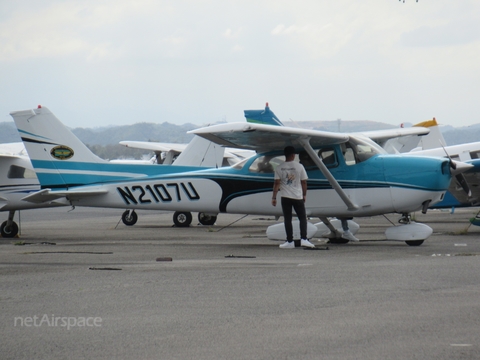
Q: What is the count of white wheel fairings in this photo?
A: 3